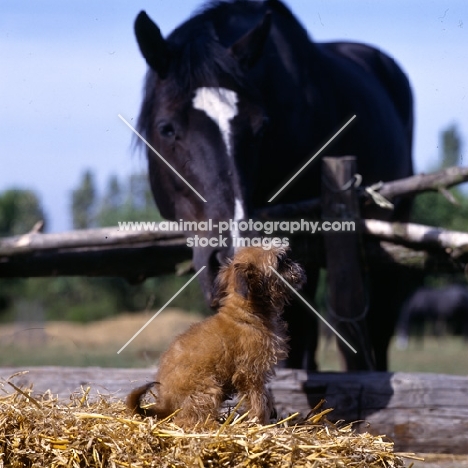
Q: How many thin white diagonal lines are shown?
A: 4